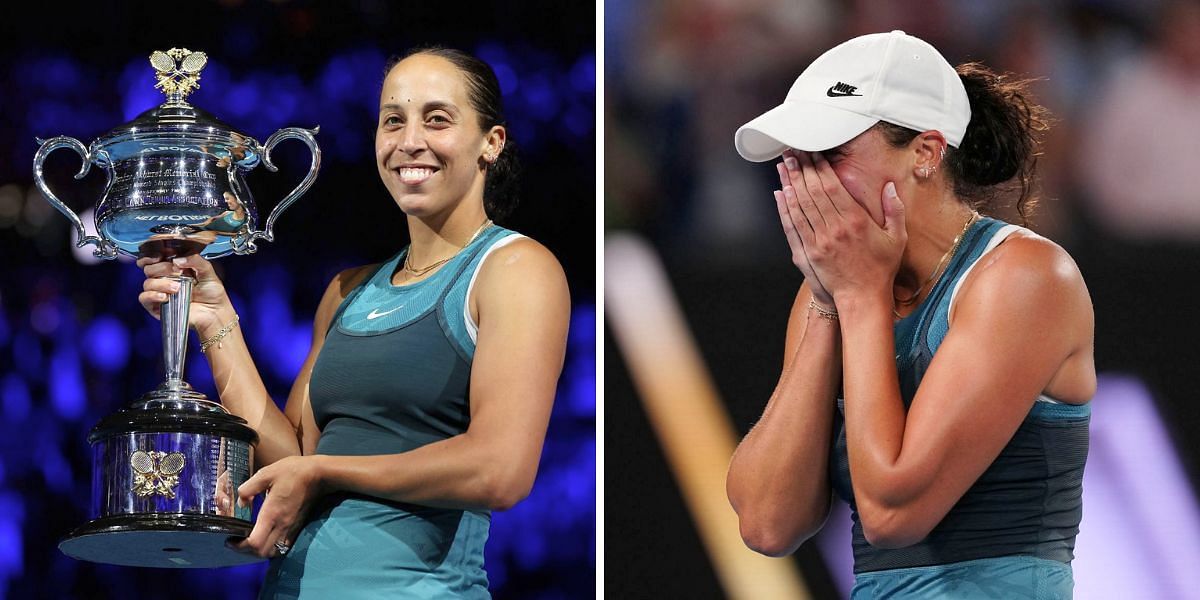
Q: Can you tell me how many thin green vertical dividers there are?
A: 0